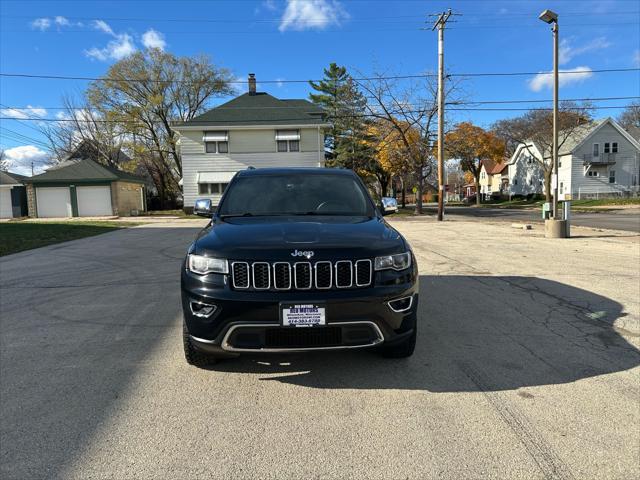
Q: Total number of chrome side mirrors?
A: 2